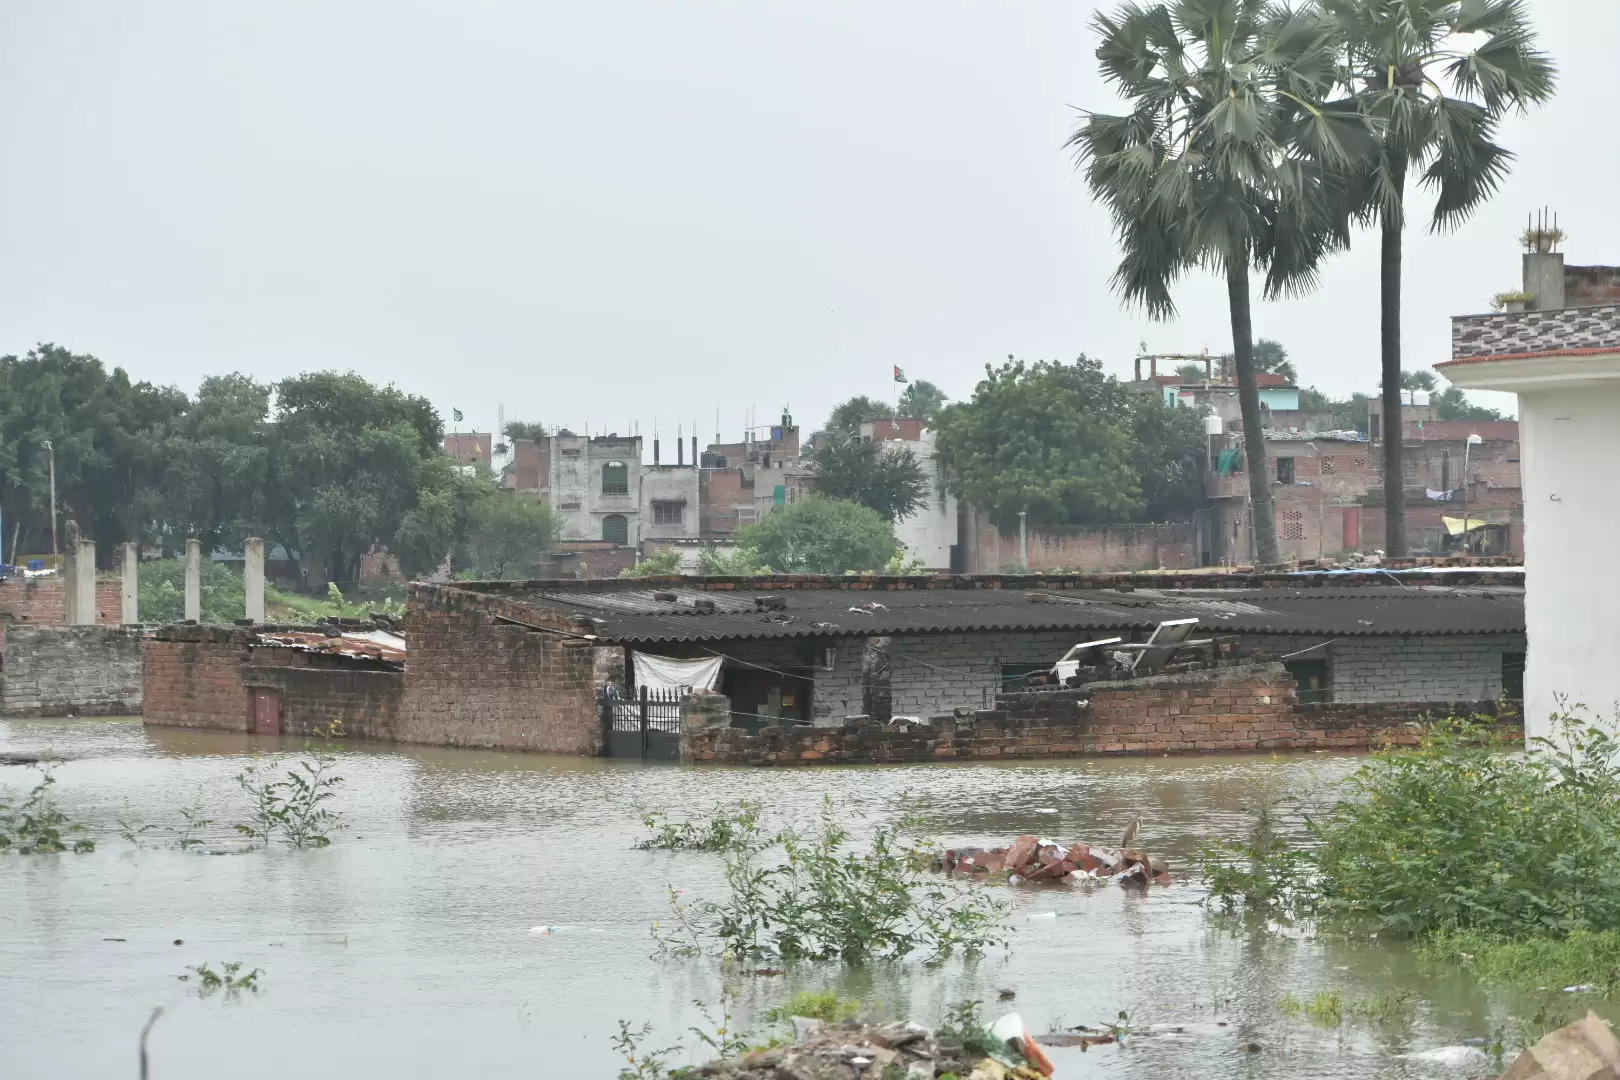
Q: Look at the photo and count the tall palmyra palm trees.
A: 2